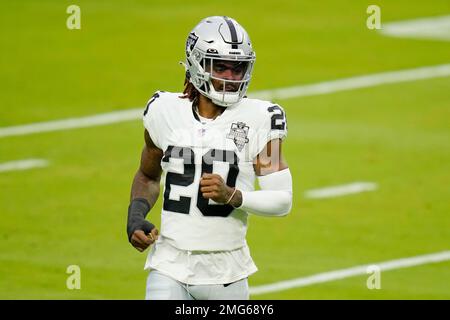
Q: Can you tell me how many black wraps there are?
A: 1